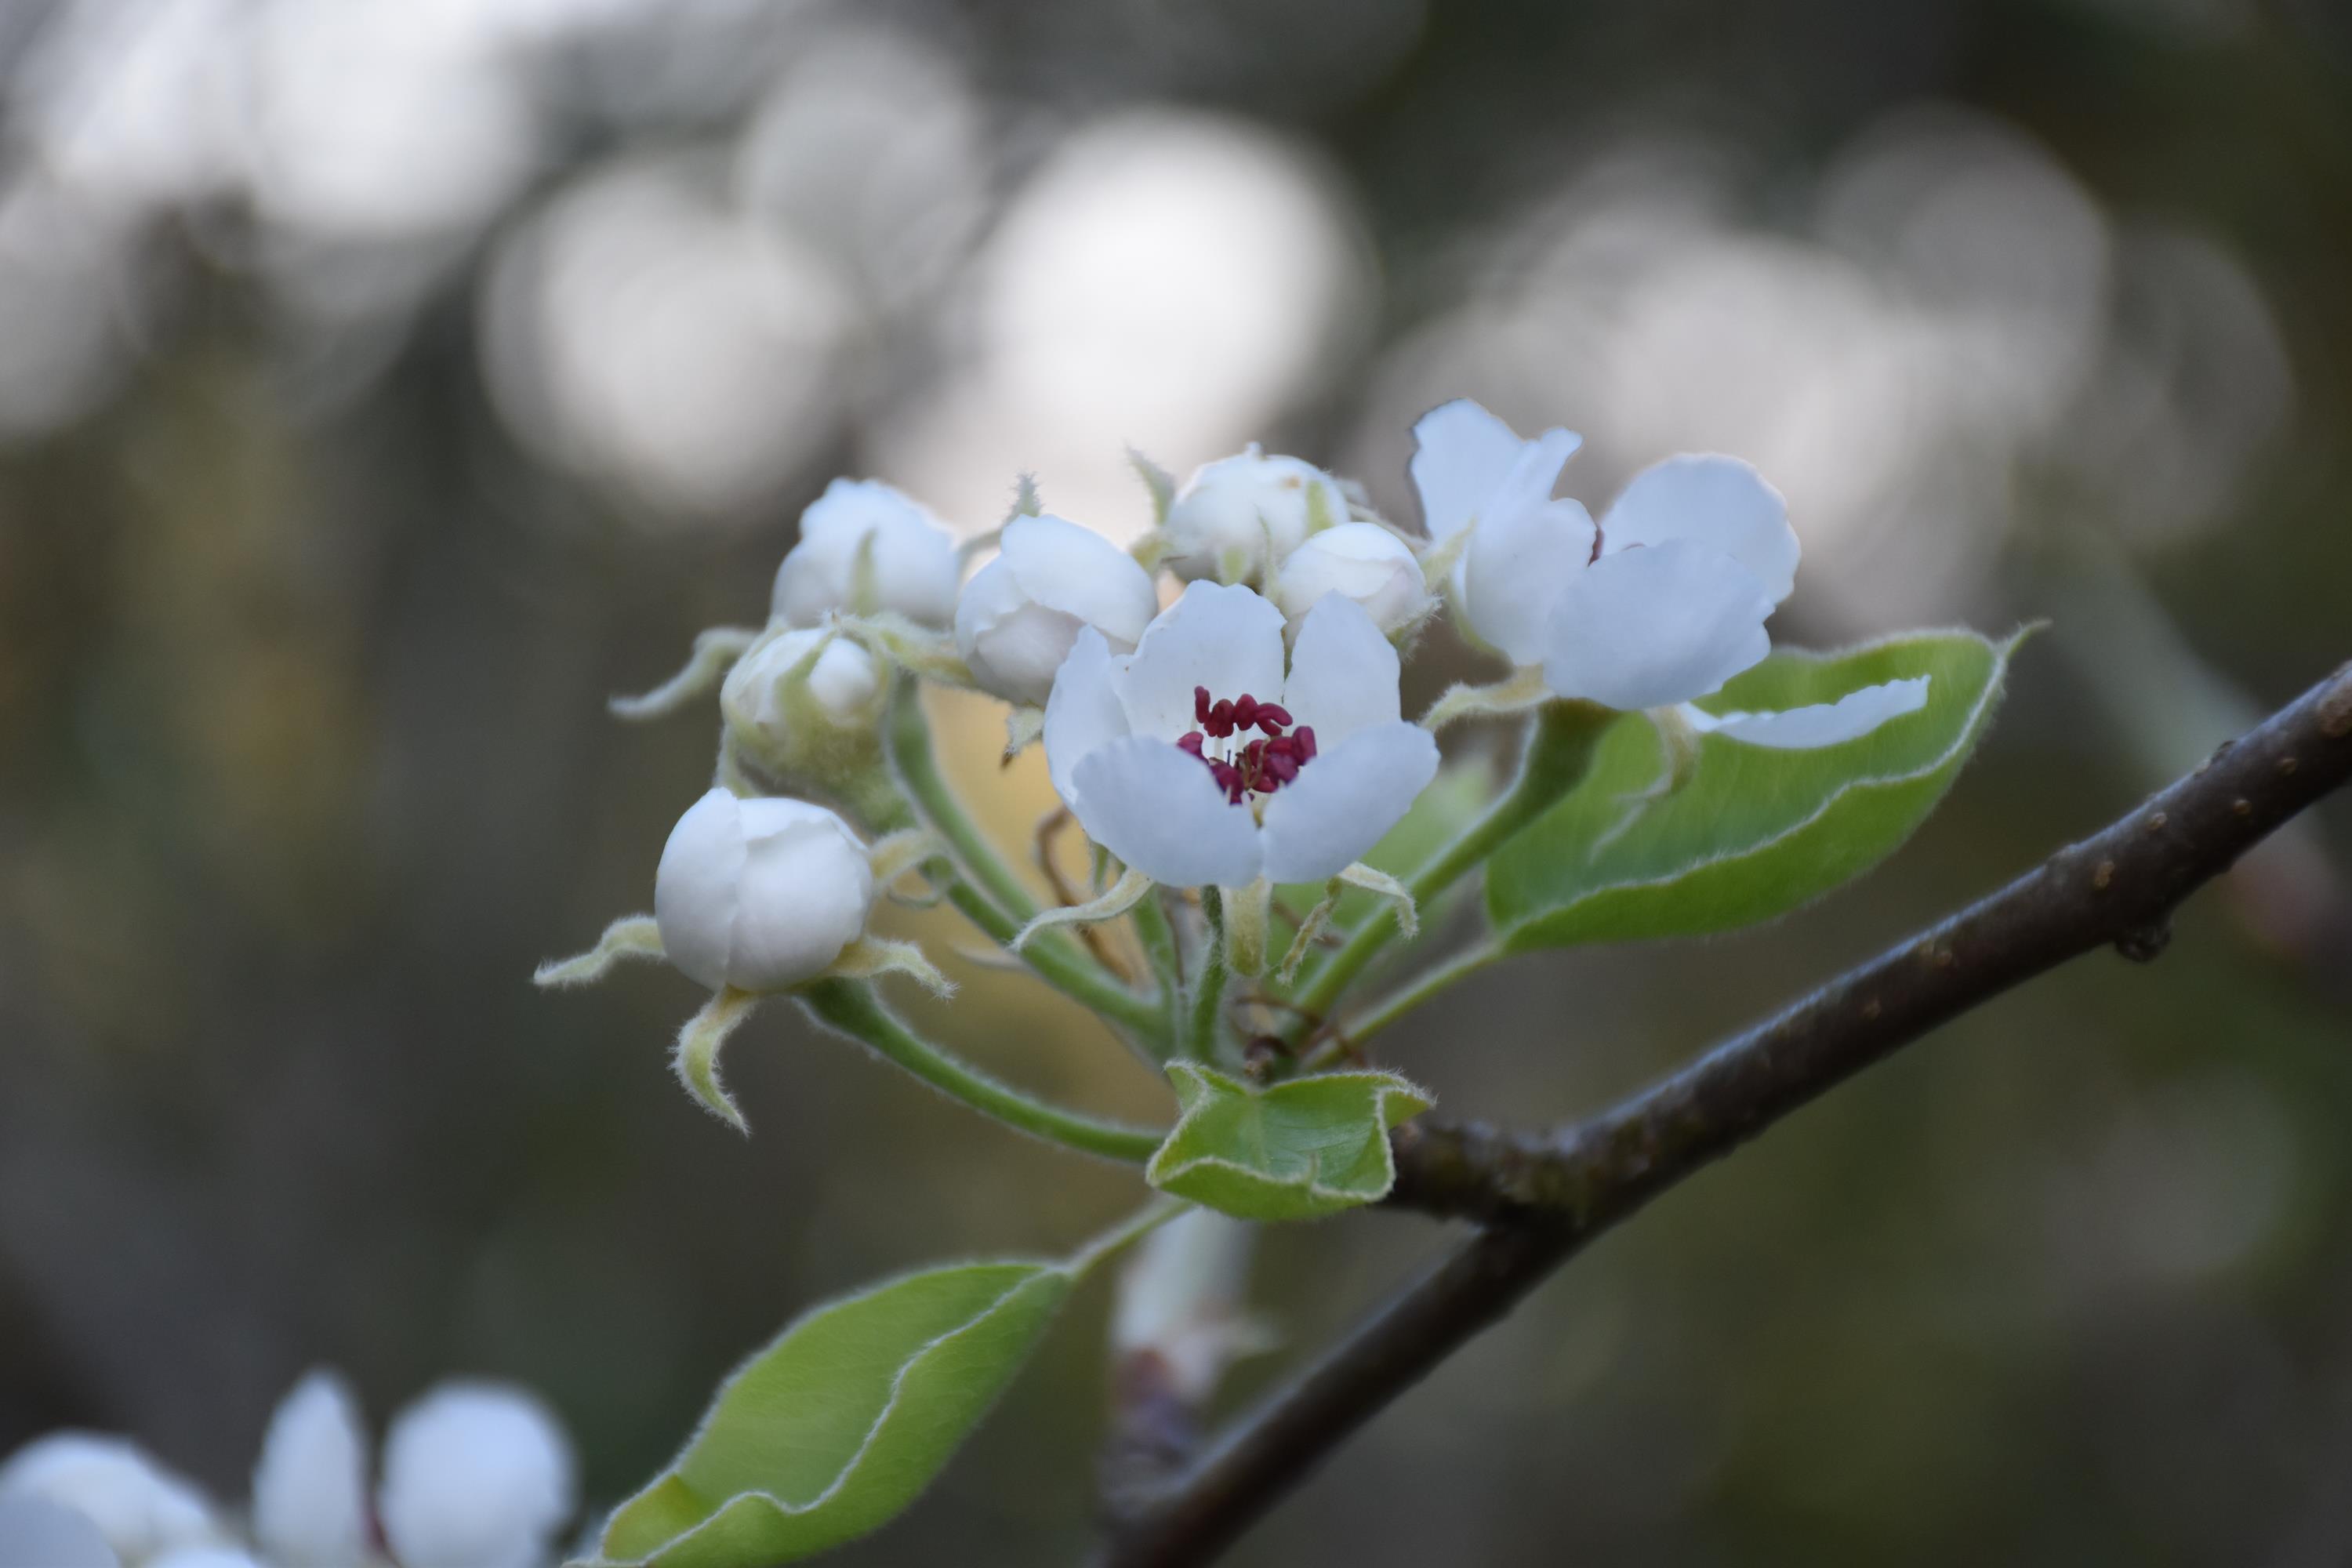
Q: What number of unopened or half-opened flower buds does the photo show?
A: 6